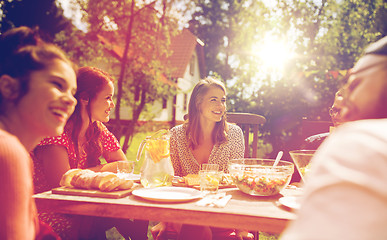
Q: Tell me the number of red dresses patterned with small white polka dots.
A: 1